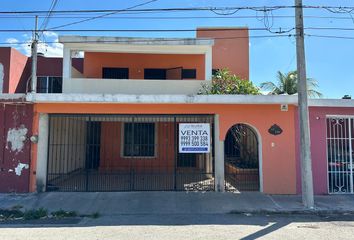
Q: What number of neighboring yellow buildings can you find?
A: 0